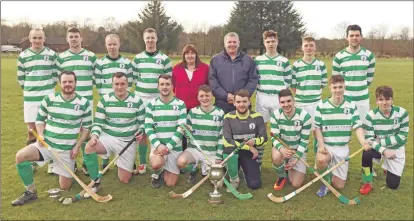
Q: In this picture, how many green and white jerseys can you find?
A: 14